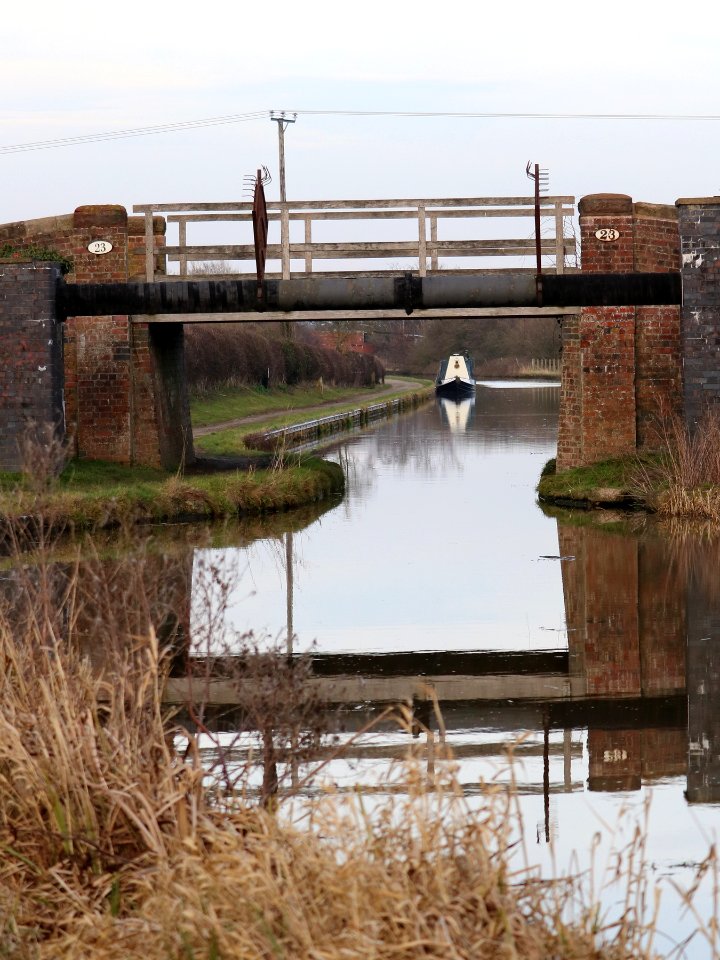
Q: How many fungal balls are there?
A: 0